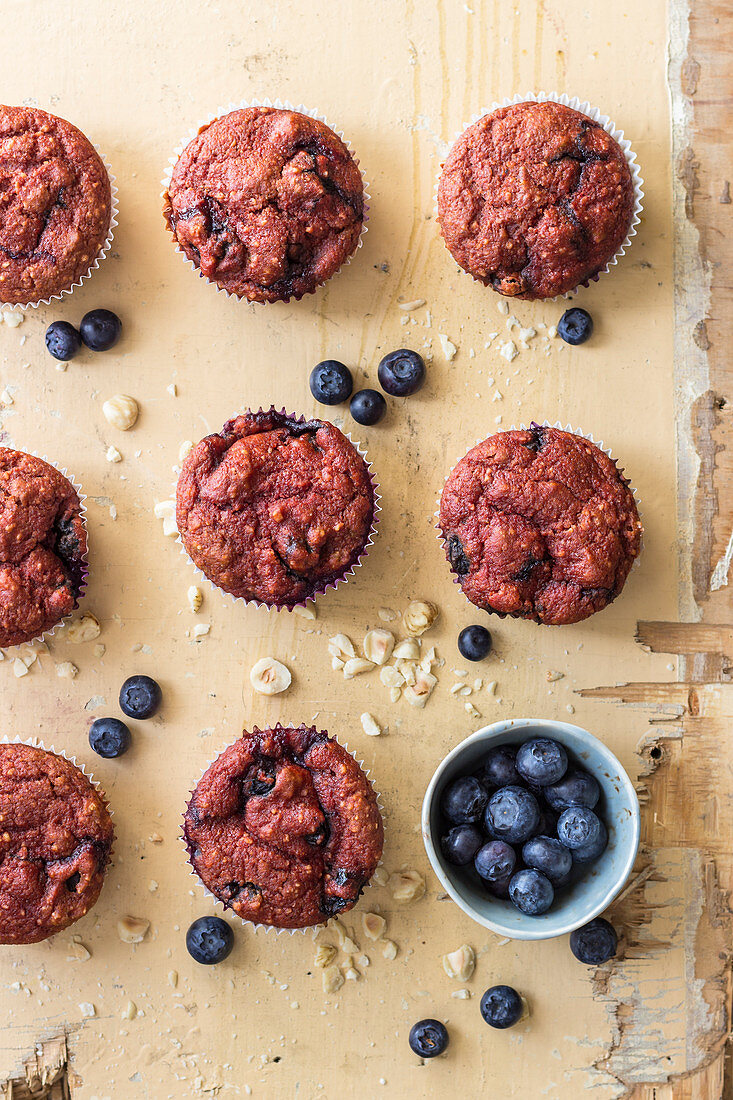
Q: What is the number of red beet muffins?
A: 8